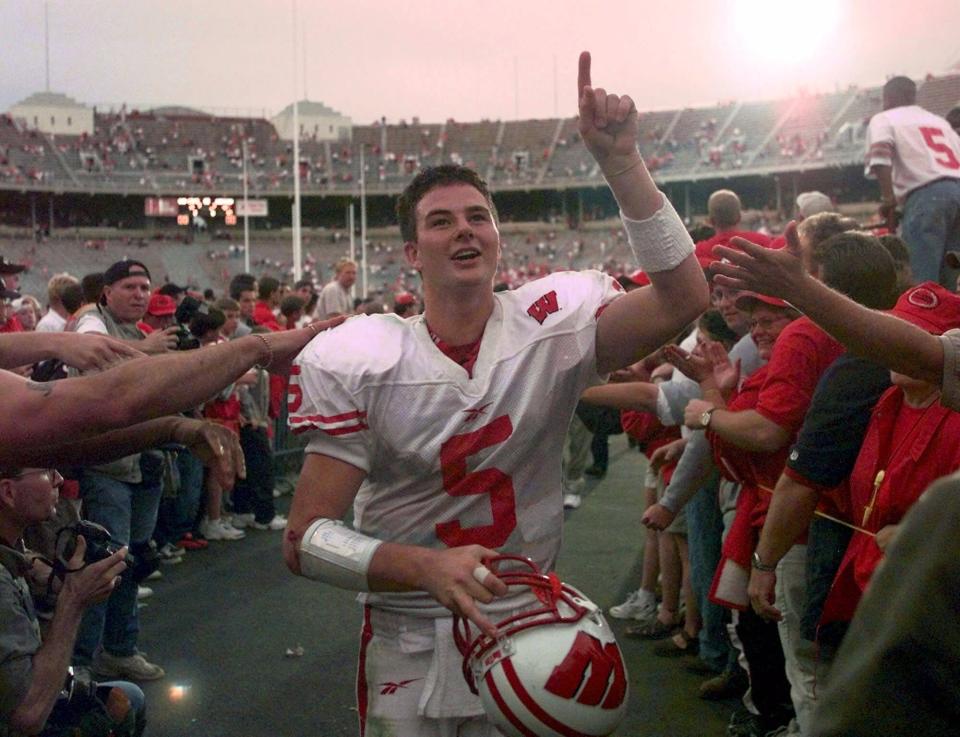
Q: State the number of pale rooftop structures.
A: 2